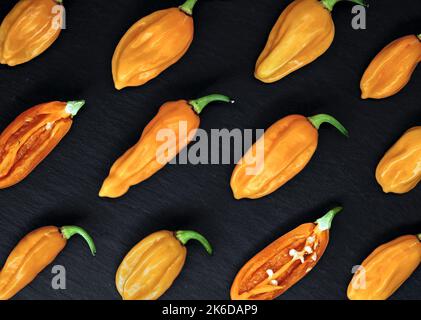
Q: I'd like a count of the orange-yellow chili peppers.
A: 12